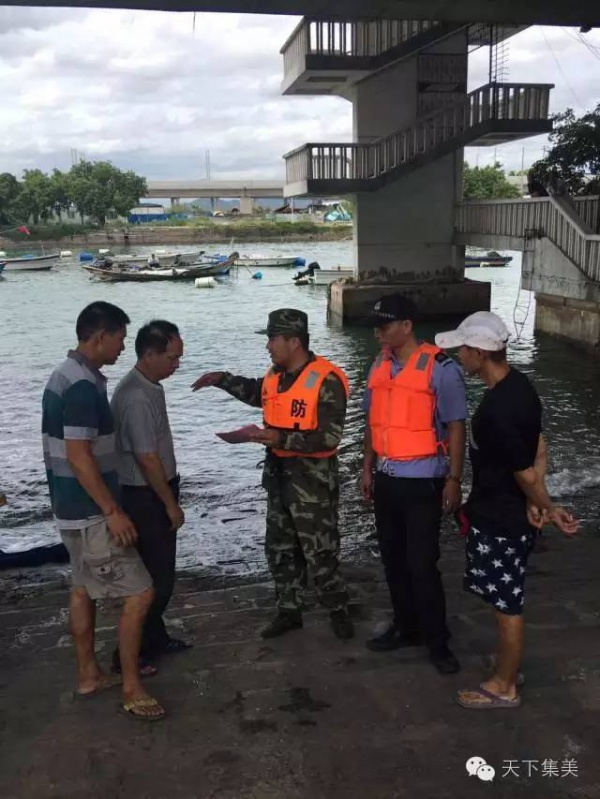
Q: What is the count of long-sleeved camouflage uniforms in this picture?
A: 1